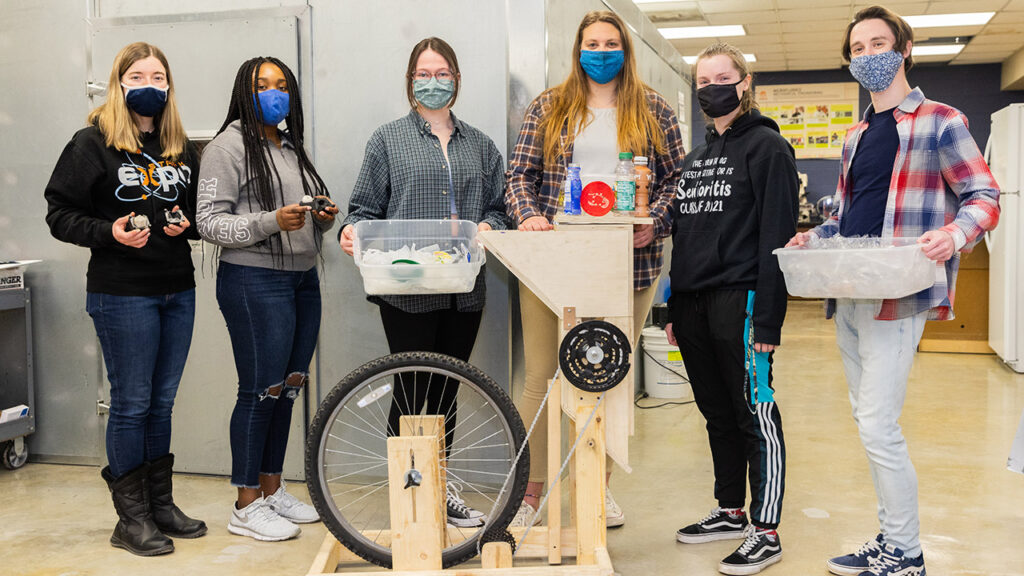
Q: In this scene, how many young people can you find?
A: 6